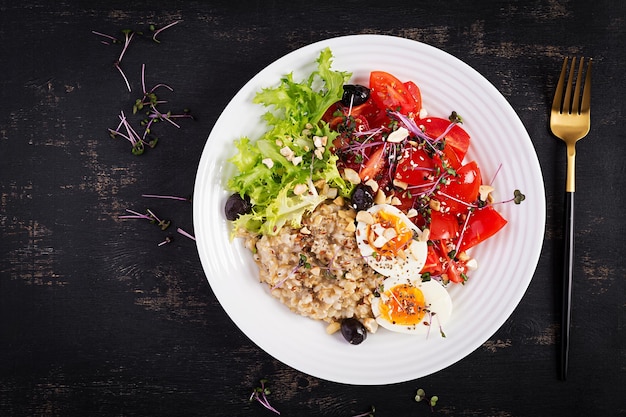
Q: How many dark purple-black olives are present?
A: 4